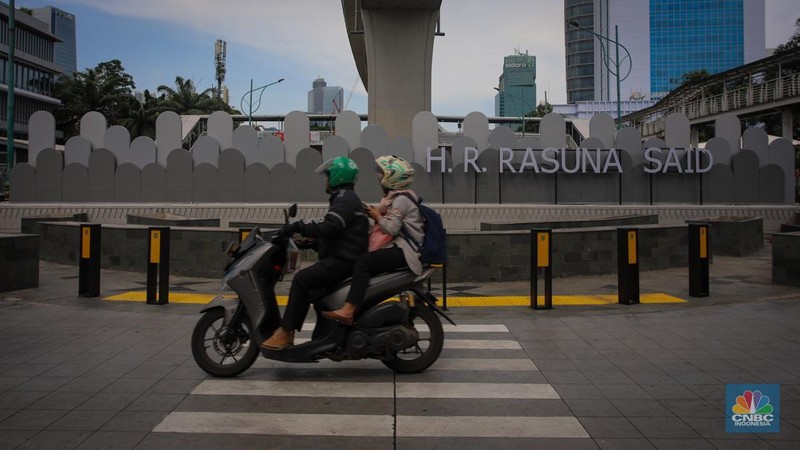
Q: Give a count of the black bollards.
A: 7